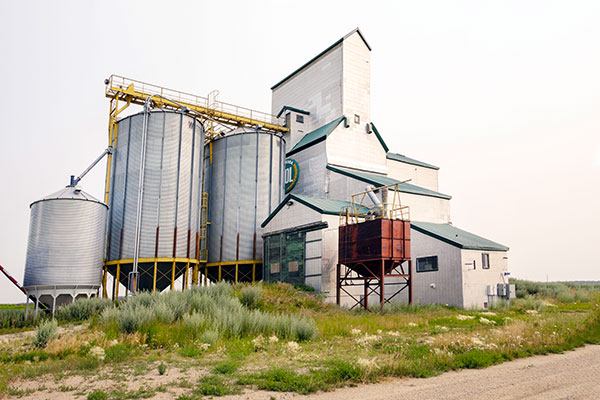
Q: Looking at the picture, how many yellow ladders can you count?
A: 1